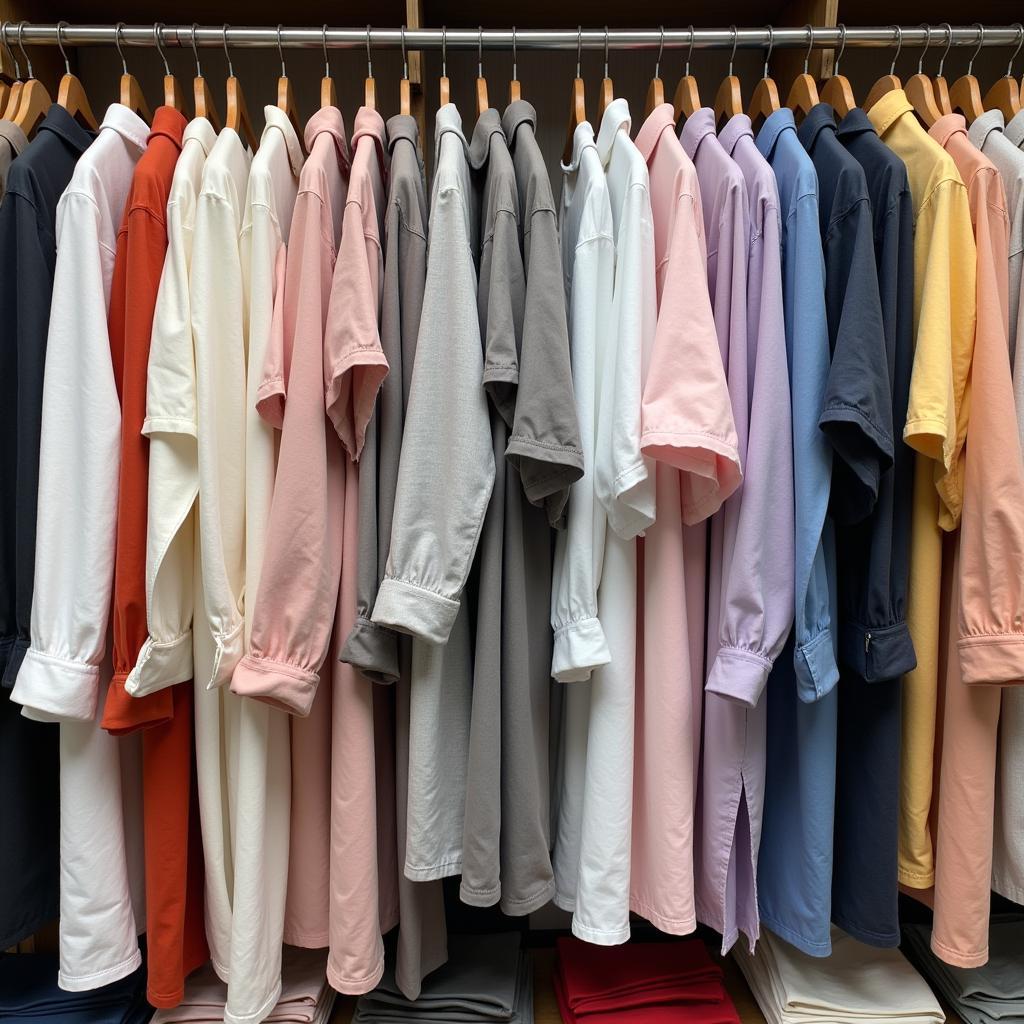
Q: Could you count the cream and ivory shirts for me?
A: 3